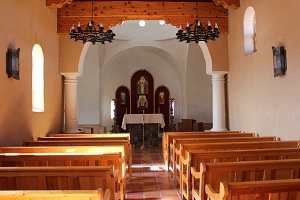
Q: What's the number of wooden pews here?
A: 14